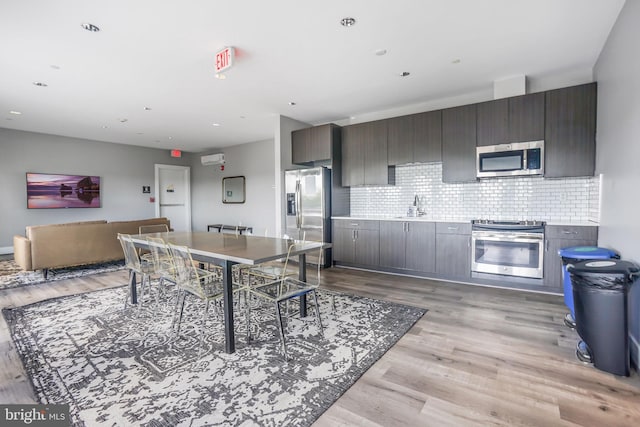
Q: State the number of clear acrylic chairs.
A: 8